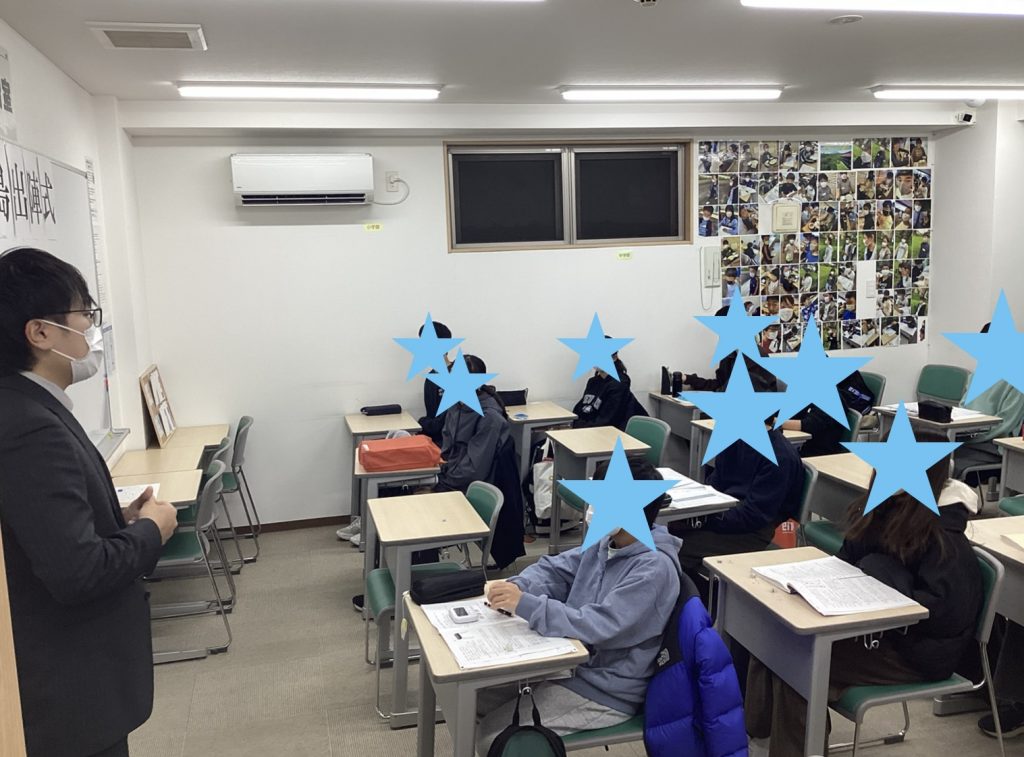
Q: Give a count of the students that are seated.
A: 9